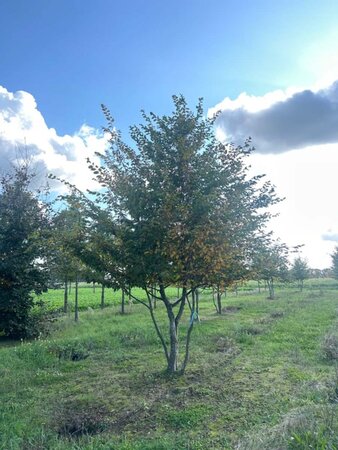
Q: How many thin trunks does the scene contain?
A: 2